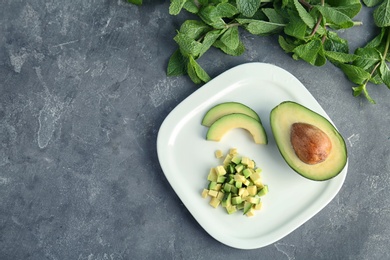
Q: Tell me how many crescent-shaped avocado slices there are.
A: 2